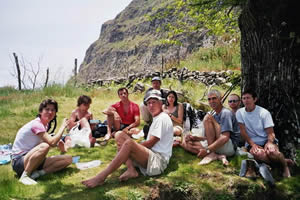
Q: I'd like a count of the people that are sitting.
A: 9